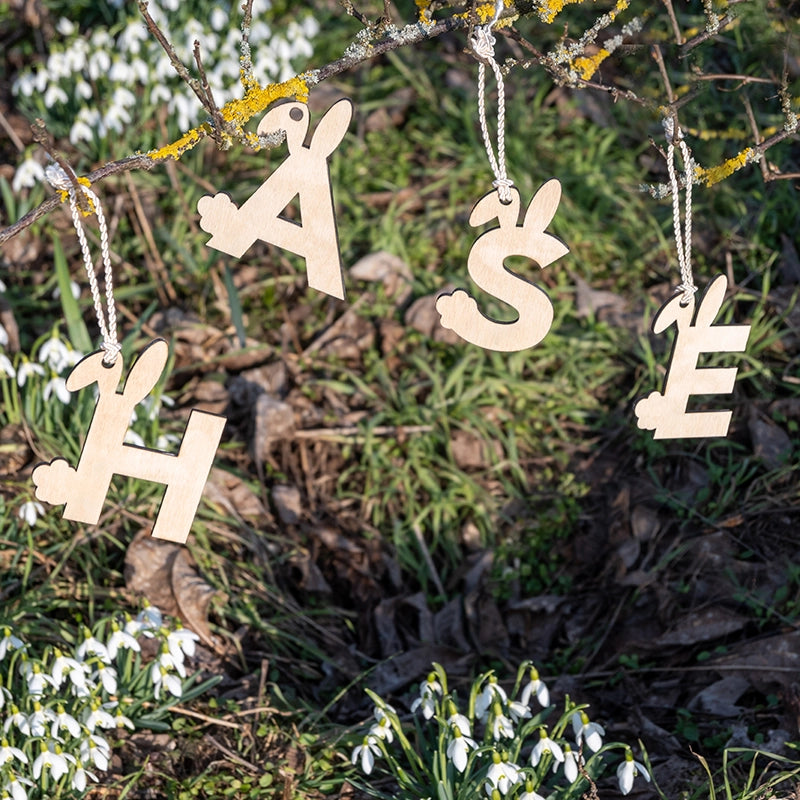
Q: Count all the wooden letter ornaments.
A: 4